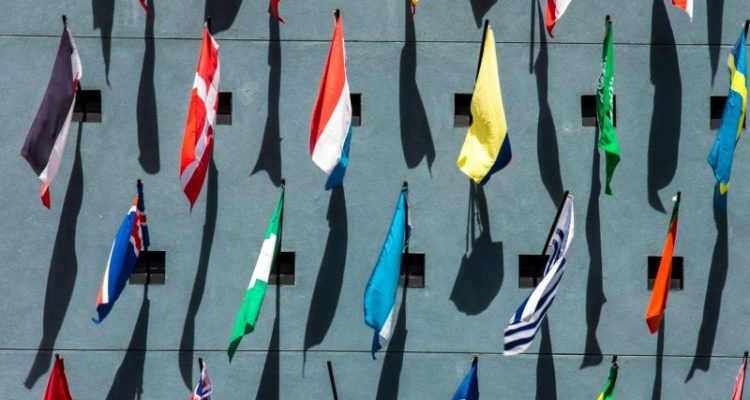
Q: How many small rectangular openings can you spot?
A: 11